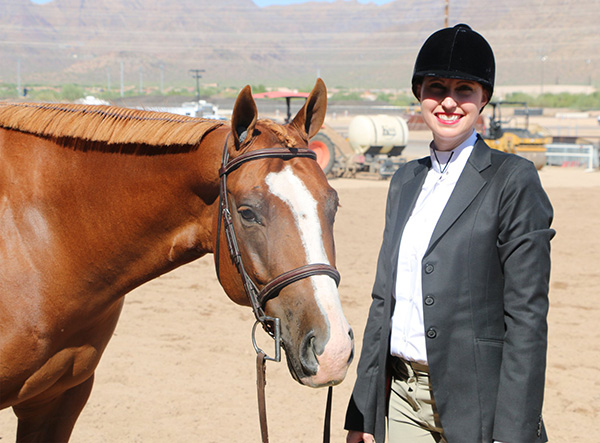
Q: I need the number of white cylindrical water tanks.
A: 1